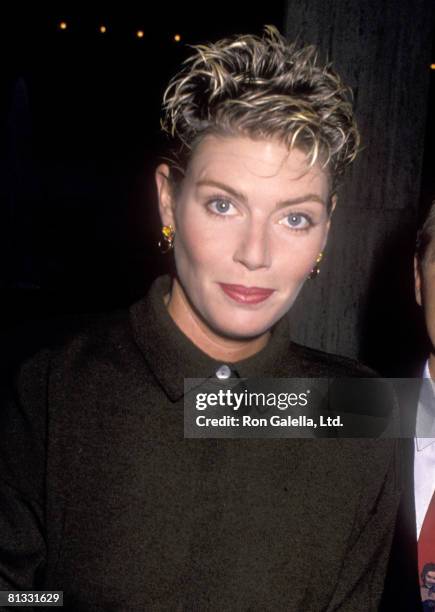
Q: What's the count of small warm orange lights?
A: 5